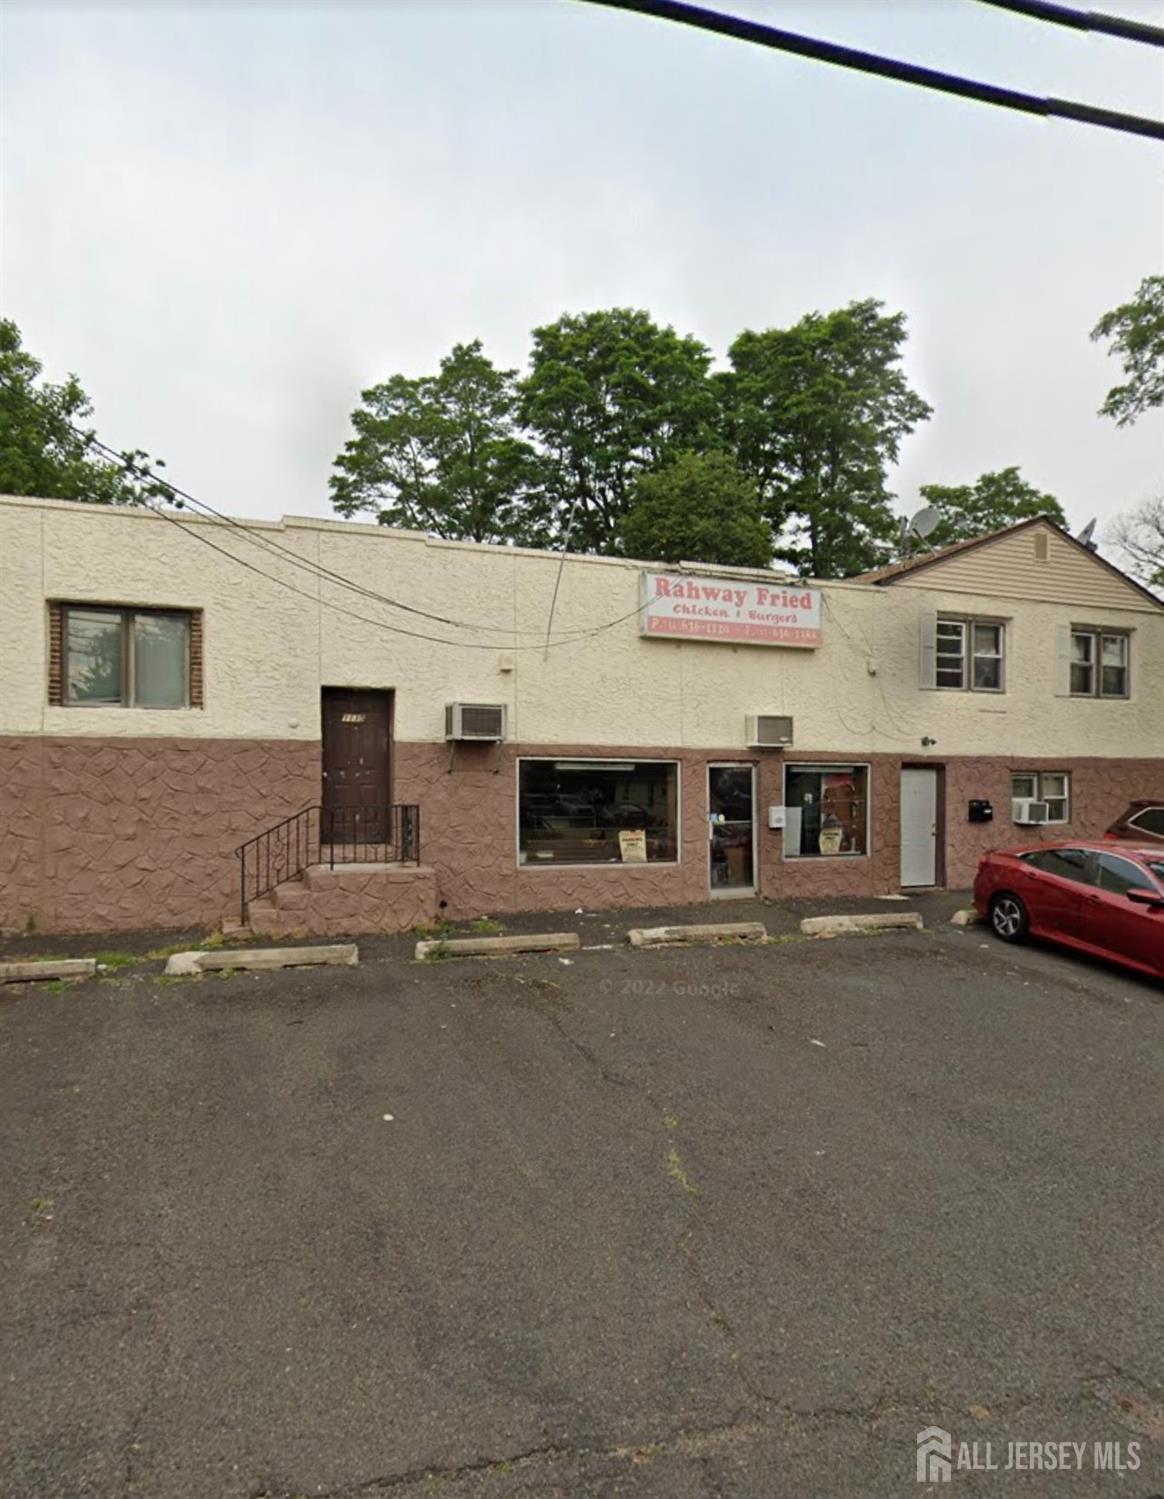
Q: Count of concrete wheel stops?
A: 6